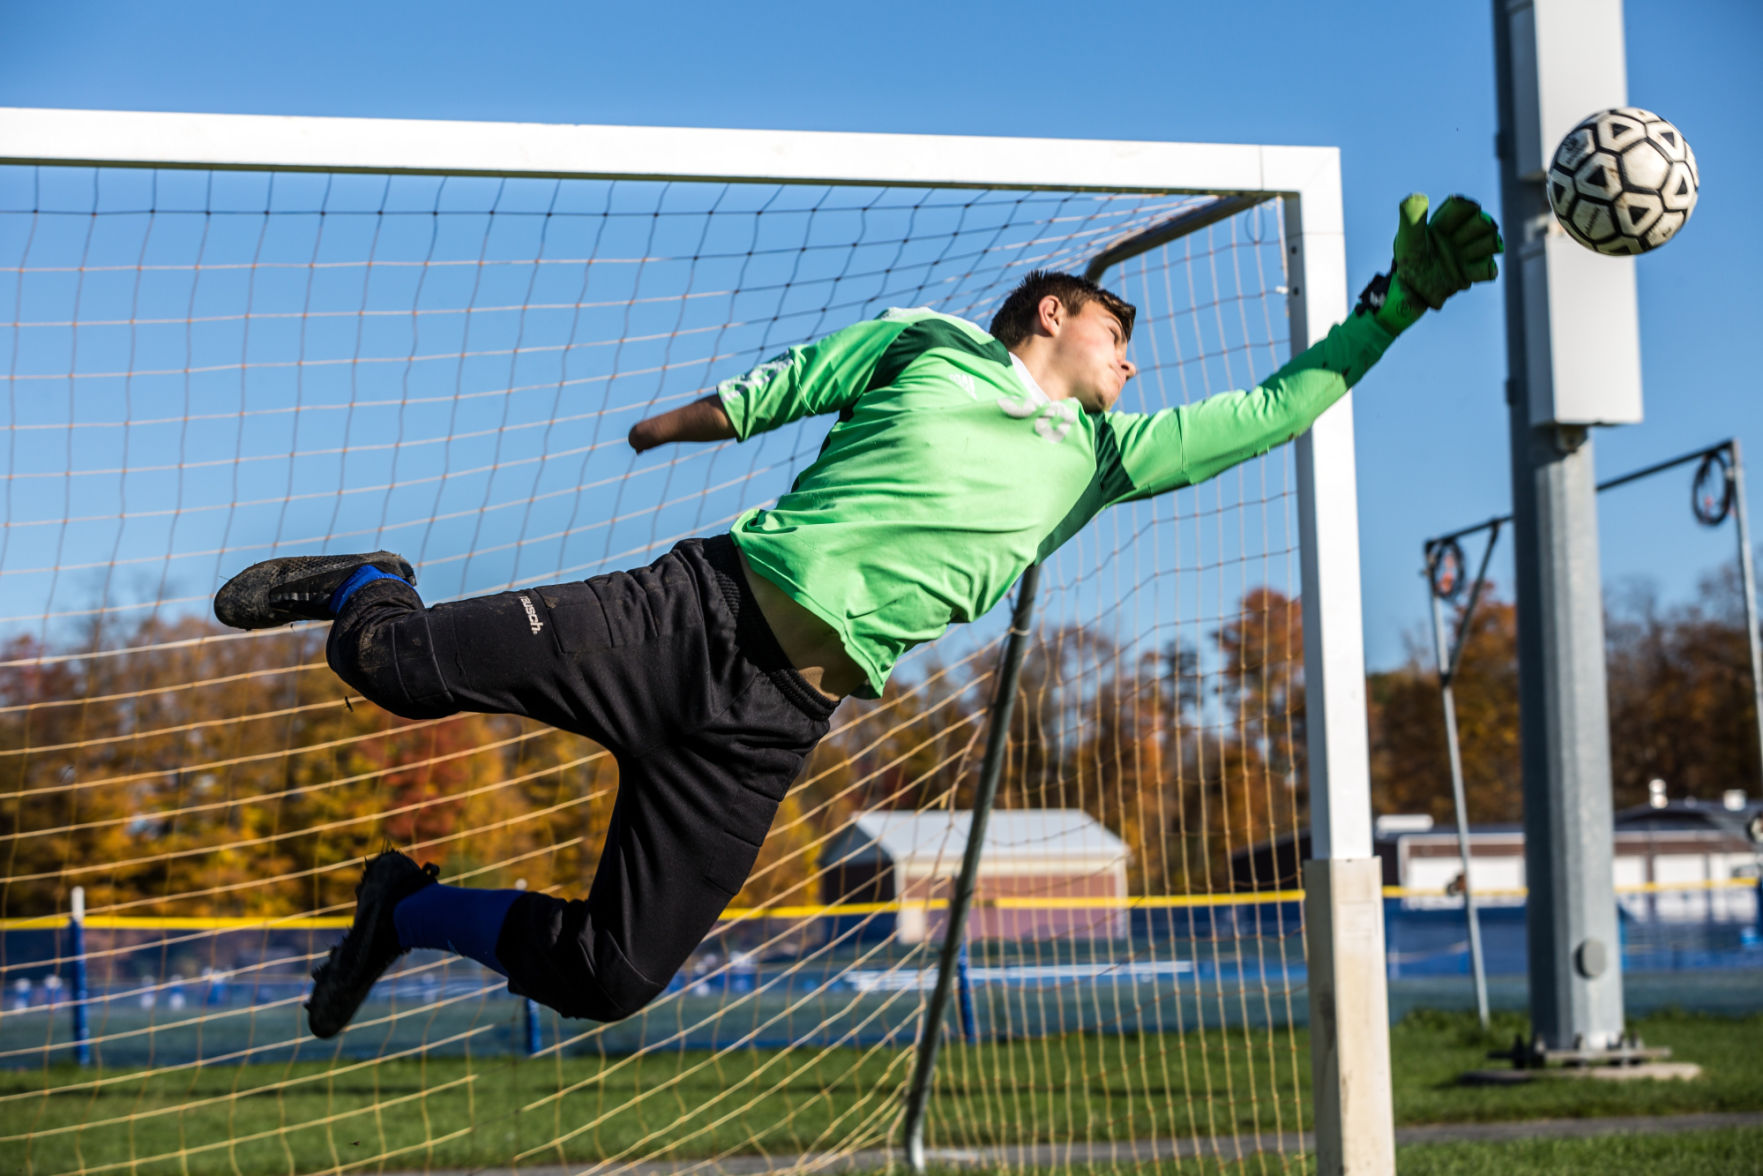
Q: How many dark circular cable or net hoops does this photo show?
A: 2